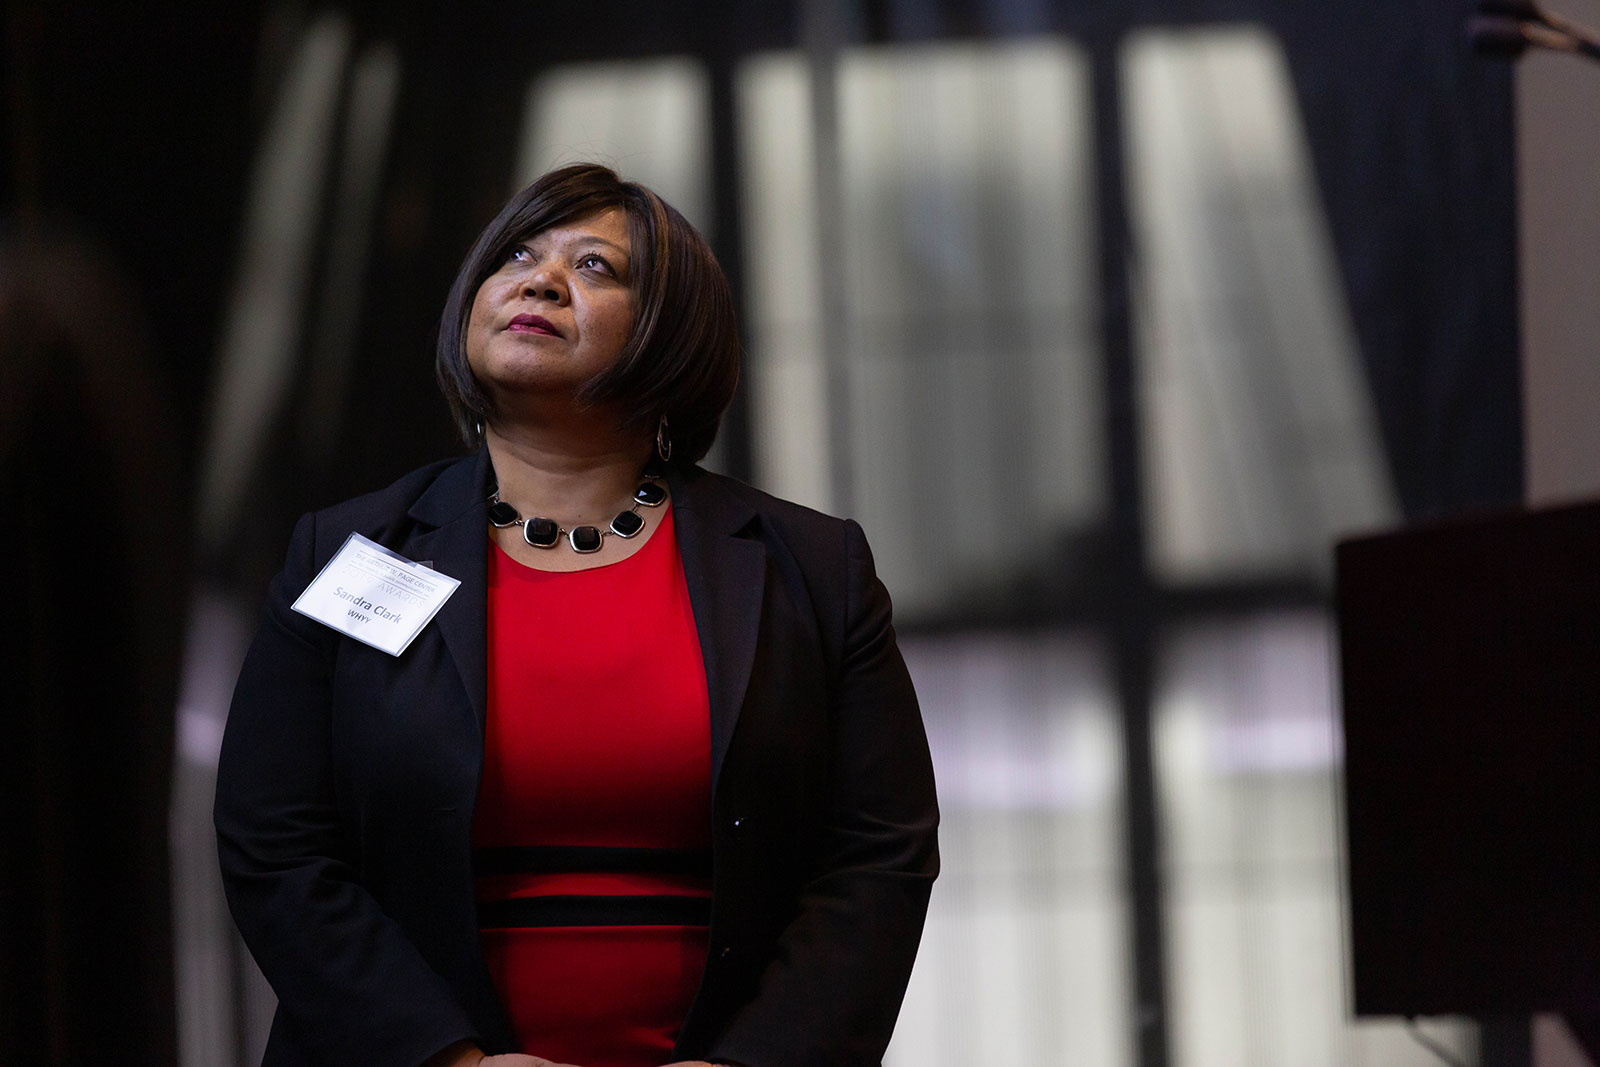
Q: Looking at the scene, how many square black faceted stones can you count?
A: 5